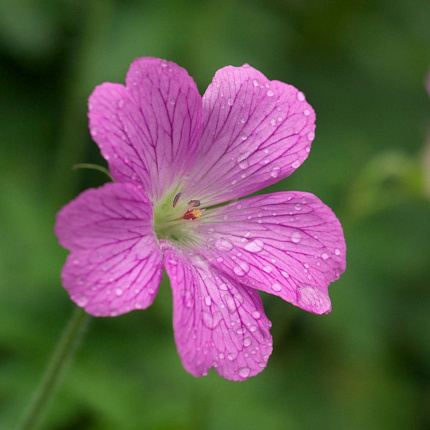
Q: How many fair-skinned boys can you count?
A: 0